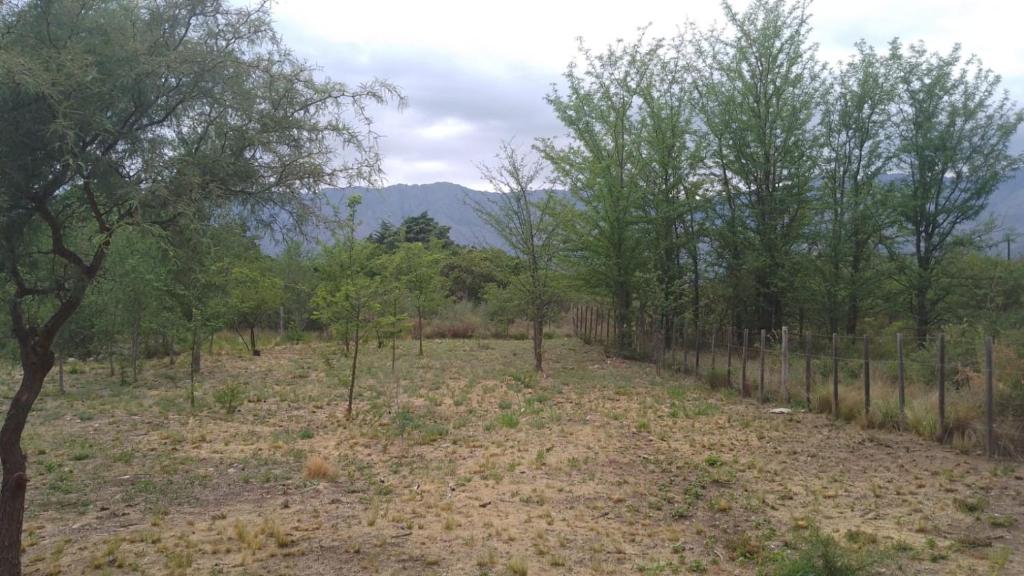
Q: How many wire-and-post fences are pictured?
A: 1